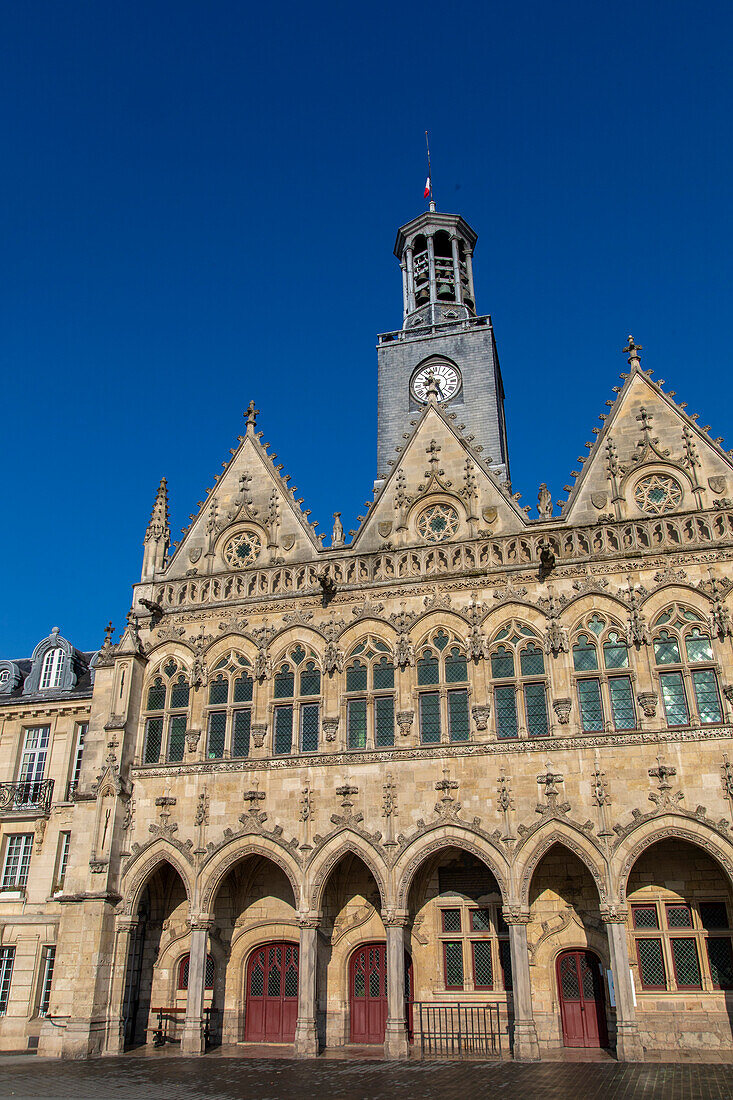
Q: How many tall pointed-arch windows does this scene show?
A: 8